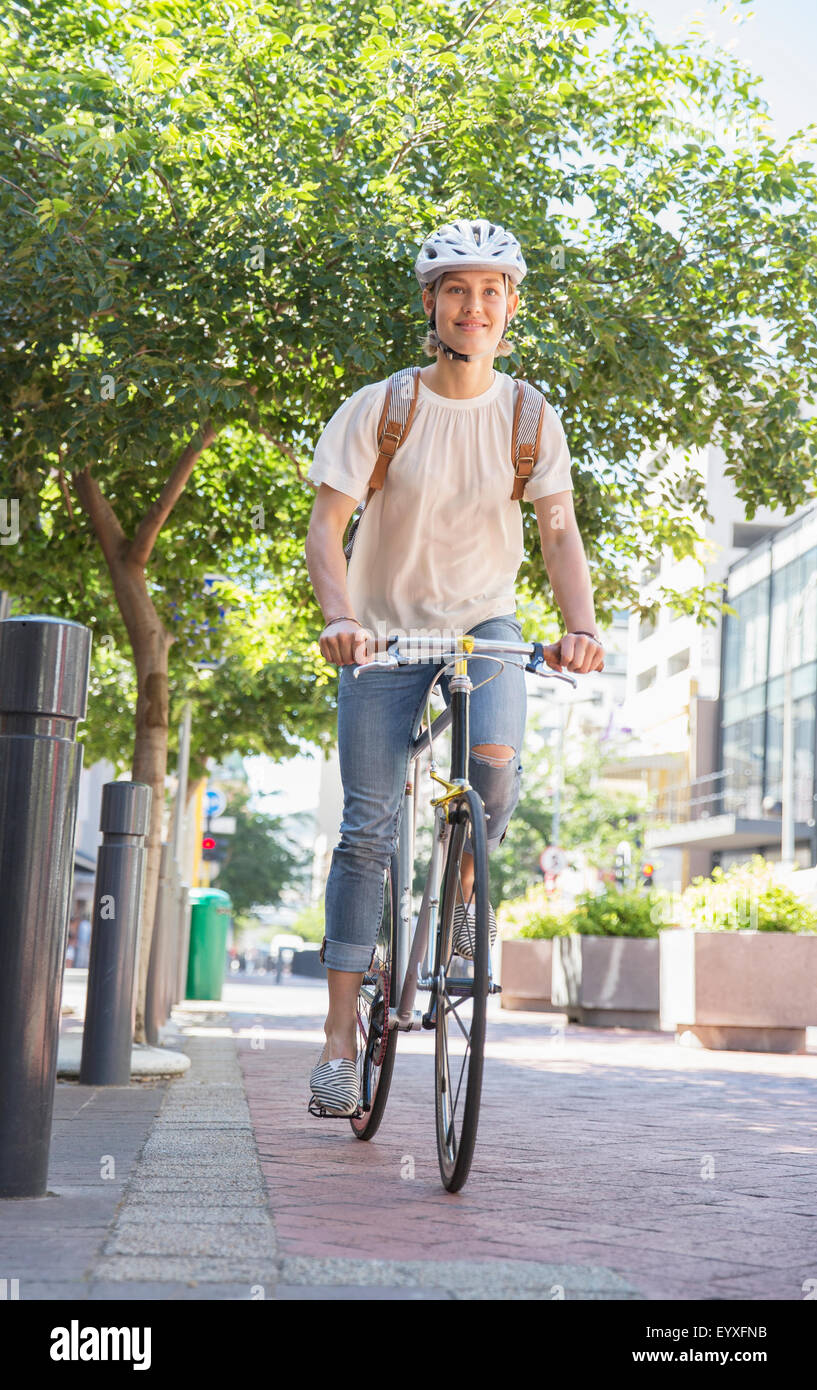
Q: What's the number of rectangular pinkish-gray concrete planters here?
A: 3